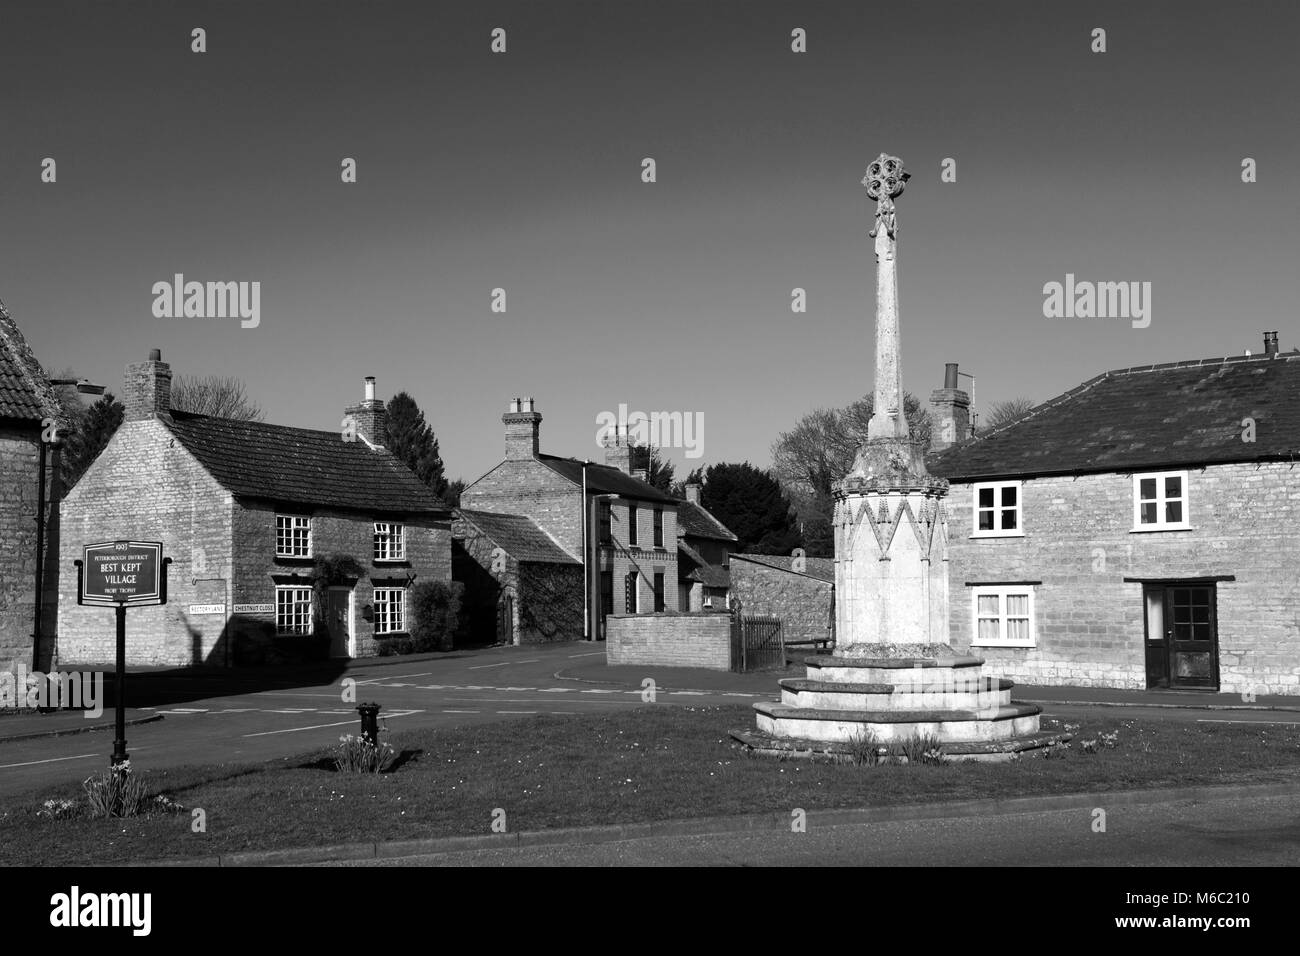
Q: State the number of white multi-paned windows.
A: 7